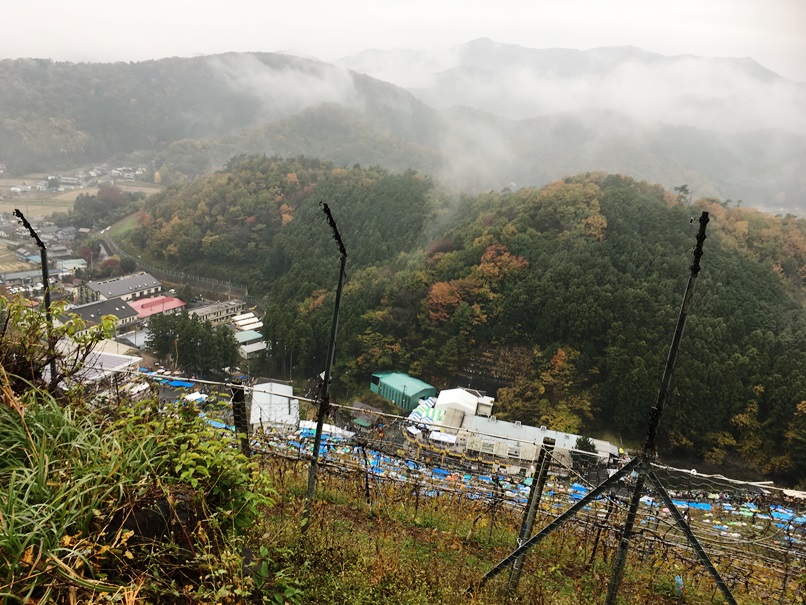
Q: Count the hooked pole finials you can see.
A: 3